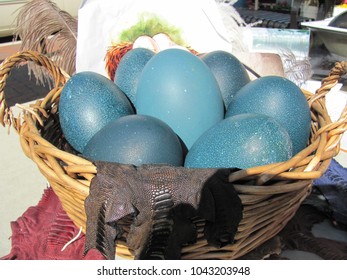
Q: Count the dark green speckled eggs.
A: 6